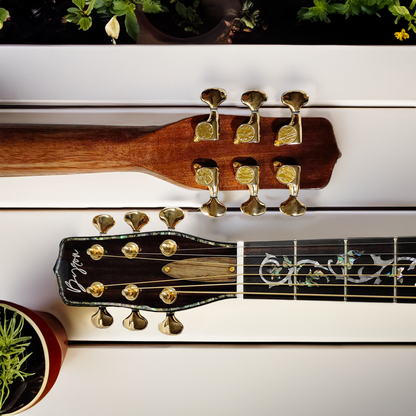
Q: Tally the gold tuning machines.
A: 12